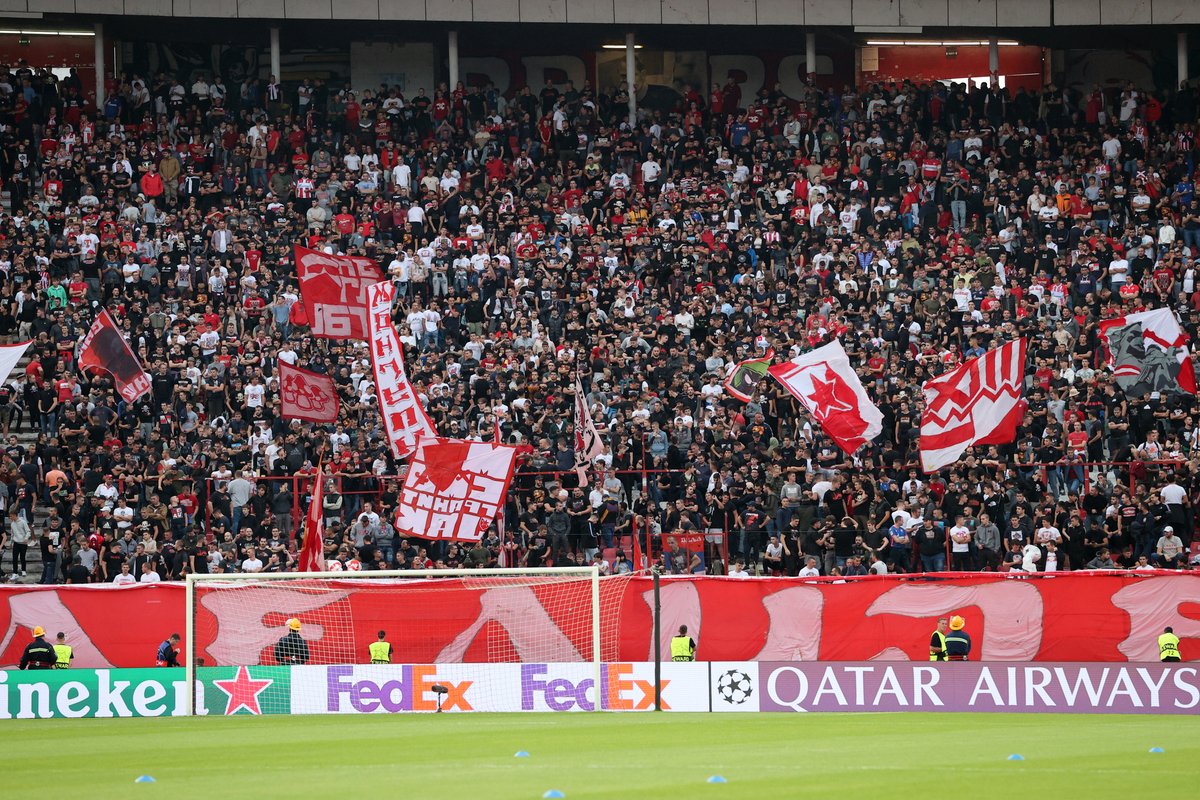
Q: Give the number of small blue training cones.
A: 6